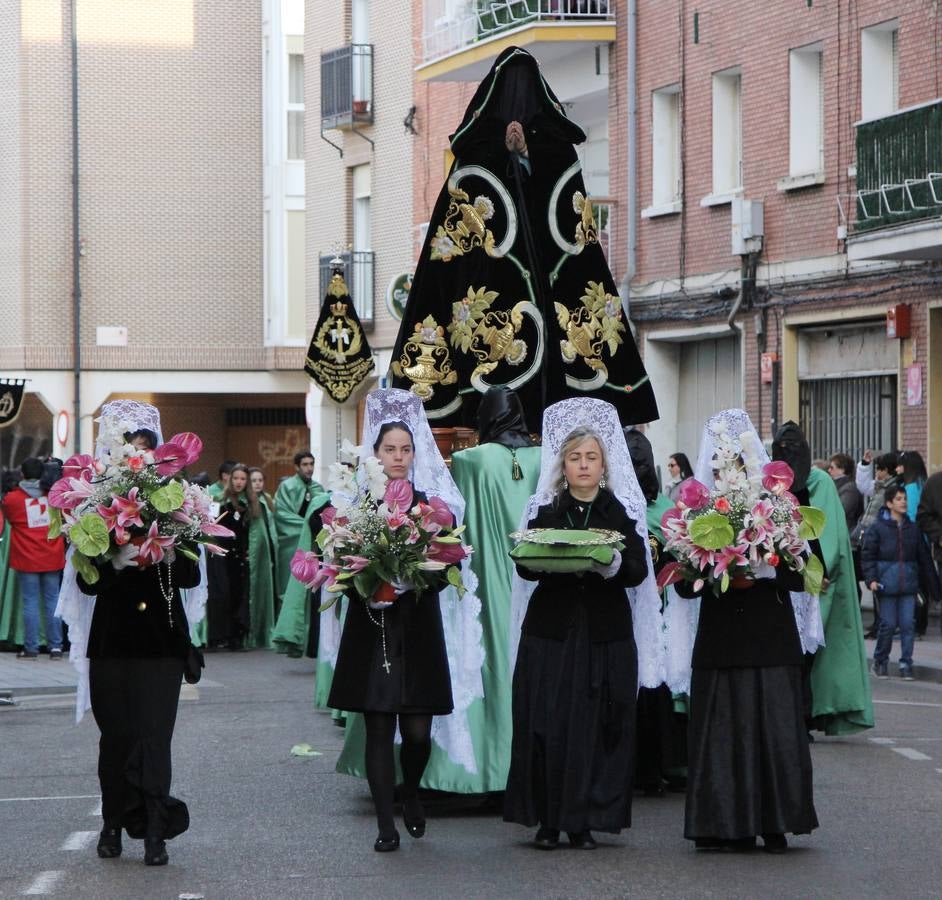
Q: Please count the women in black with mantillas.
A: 4